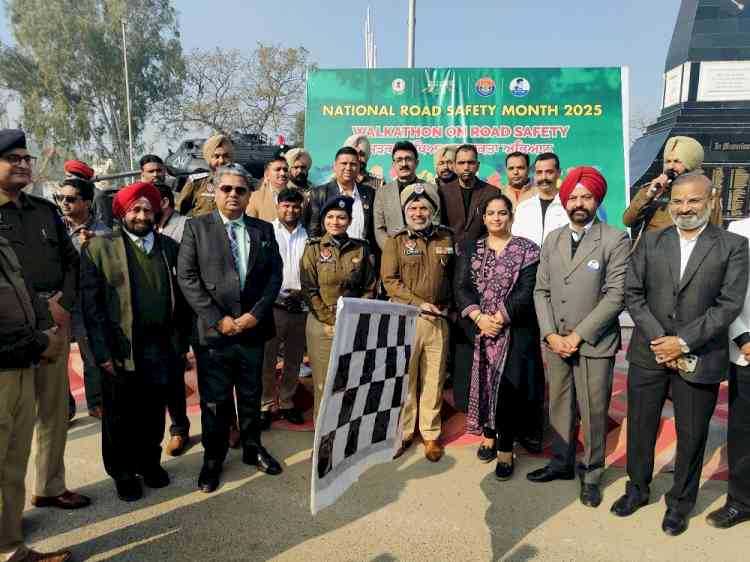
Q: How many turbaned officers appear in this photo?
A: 6